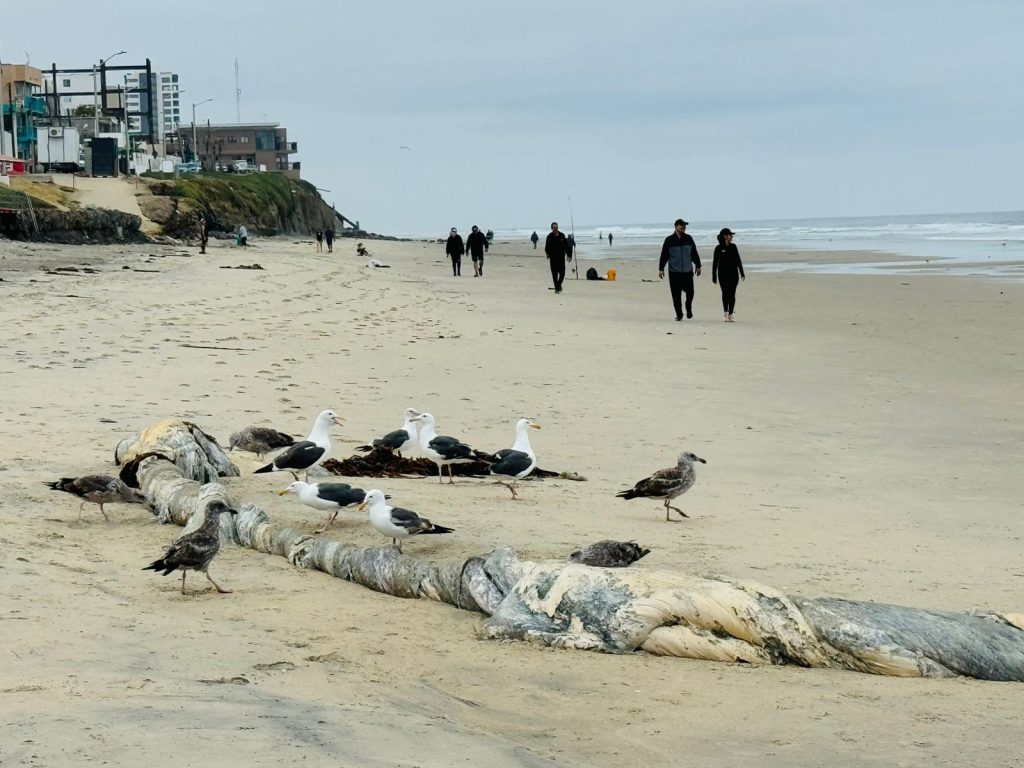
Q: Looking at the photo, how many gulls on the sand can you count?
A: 11